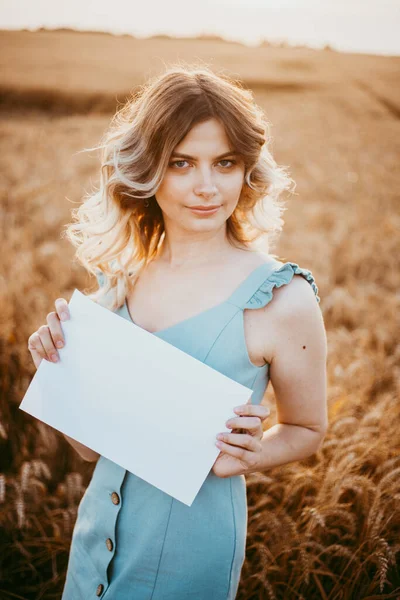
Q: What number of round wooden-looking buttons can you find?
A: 3